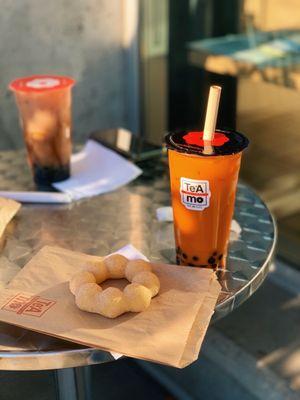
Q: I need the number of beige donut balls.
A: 8